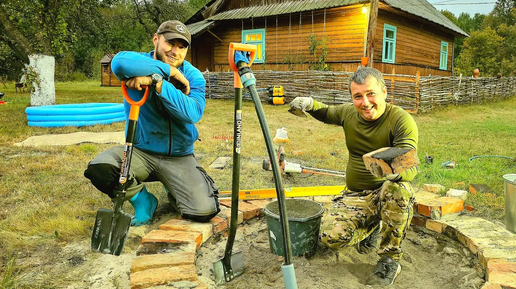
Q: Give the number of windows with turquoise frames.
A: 3